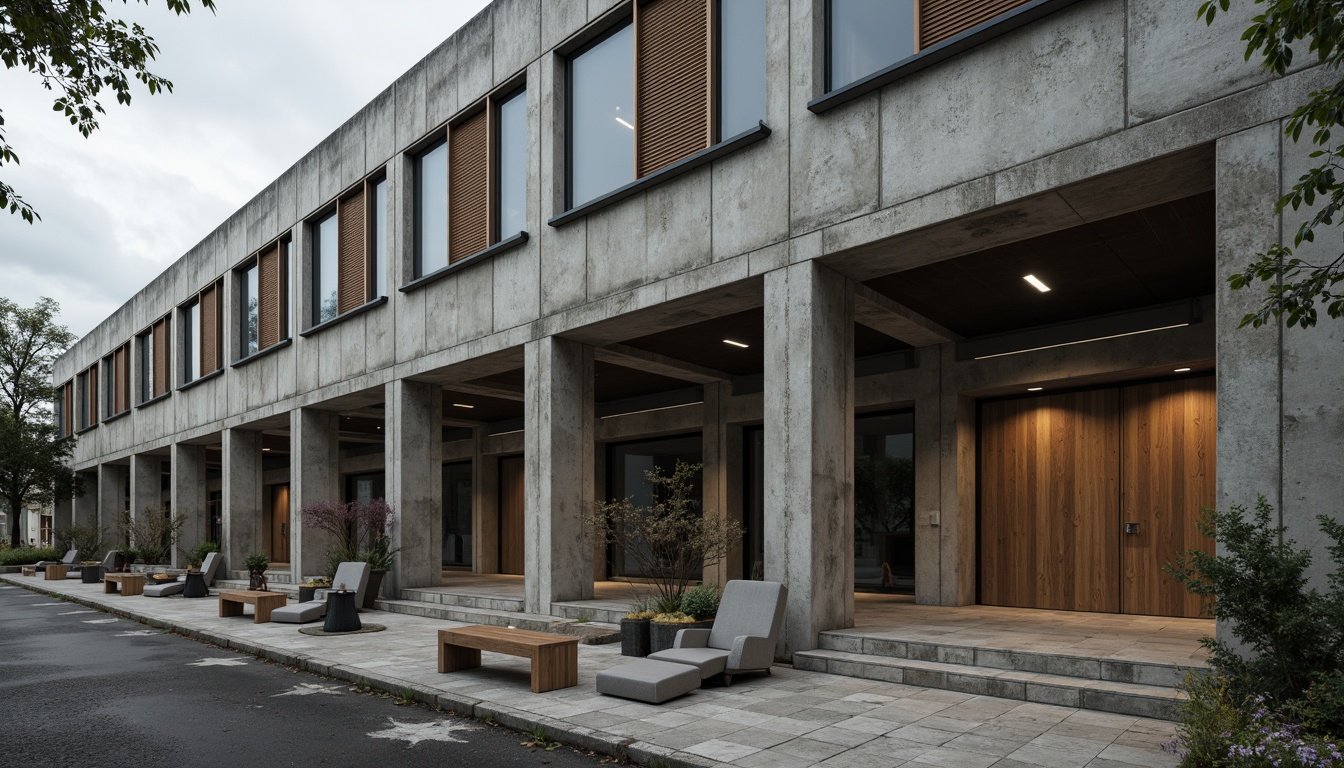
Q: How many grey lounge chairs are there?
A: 5